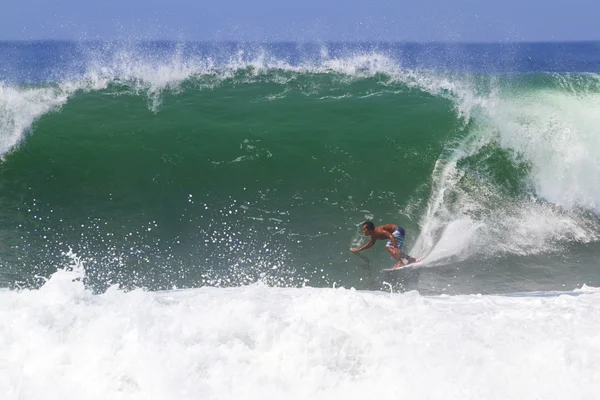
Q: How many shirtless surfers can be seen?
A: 1